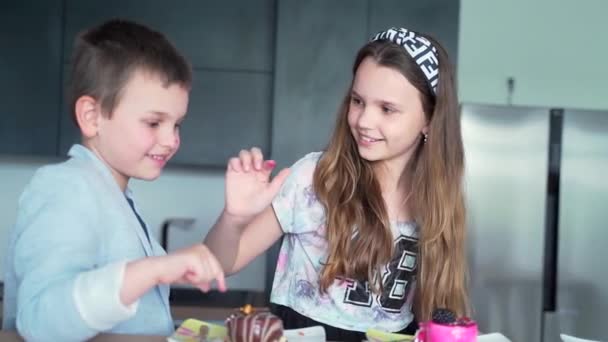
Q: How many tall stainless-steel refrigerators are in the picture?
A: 1